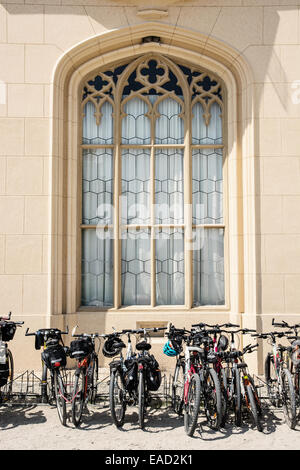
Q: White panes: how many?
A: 12